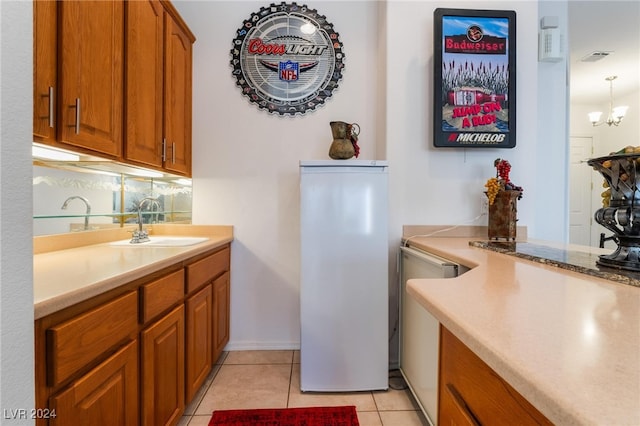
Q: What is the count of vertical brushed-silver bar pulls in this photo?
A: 4